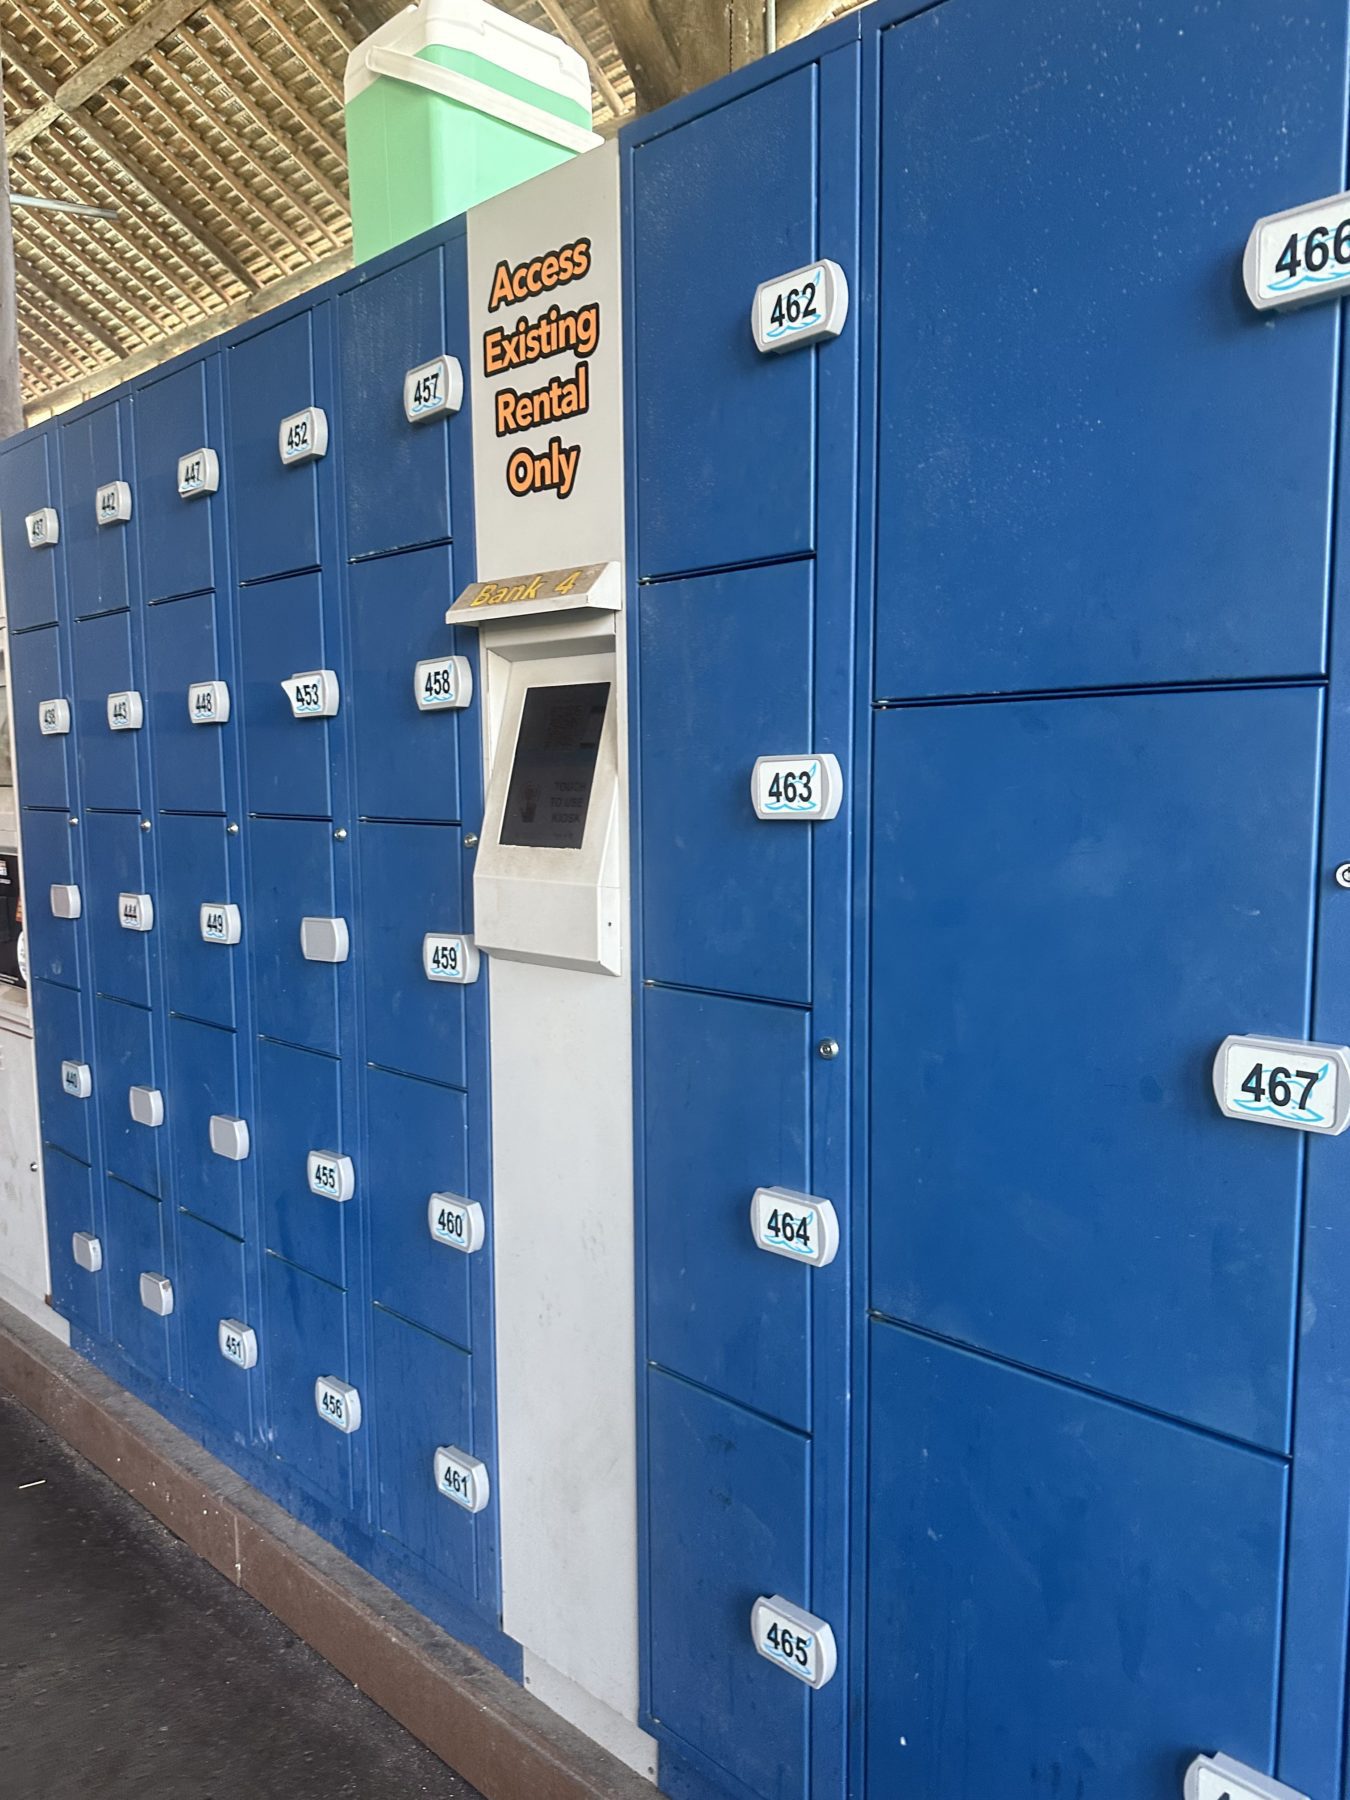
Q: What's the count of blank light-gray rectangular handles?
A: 6